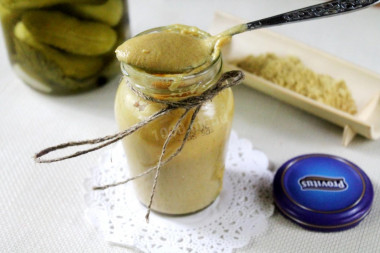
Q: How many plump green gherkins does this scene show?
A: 4